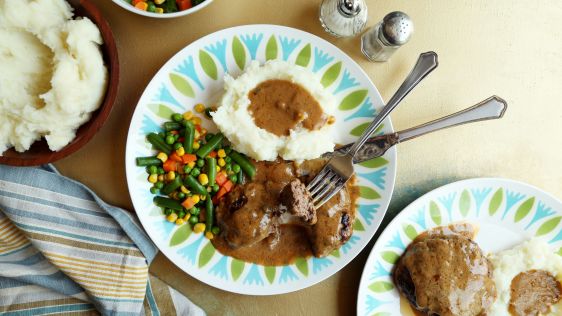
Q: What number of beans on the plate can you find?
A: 12